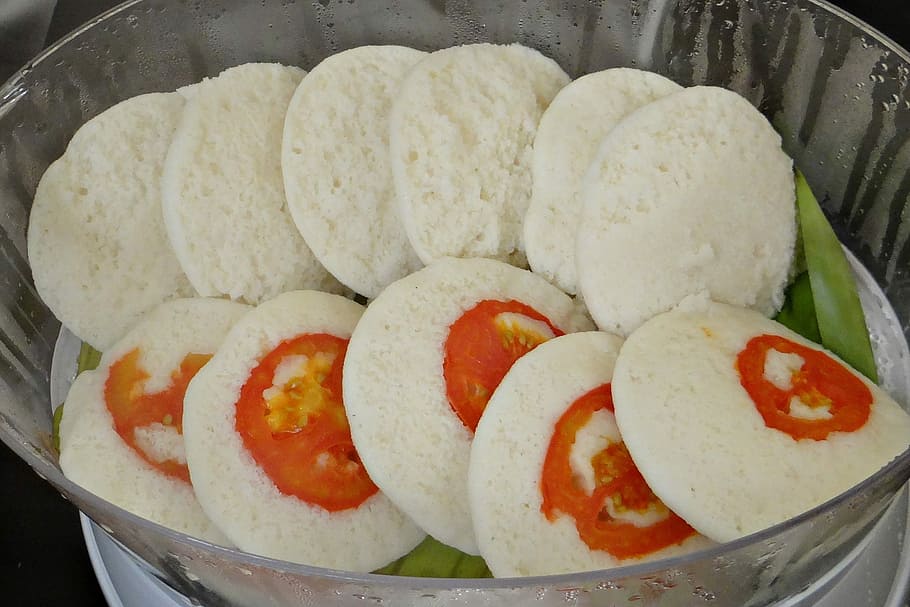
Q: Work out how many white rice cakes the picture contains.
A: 11